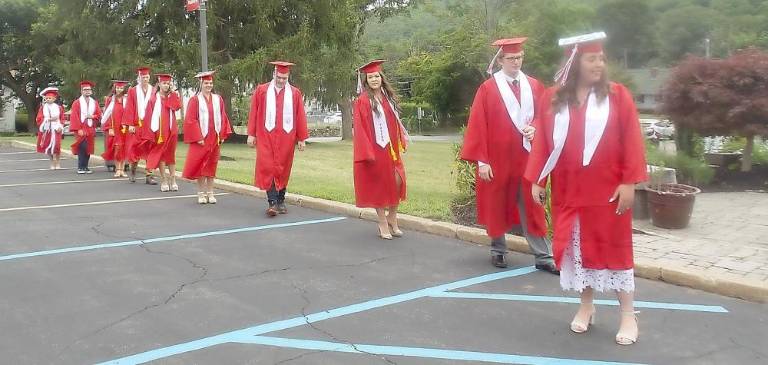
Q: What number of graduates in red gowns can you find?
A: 10